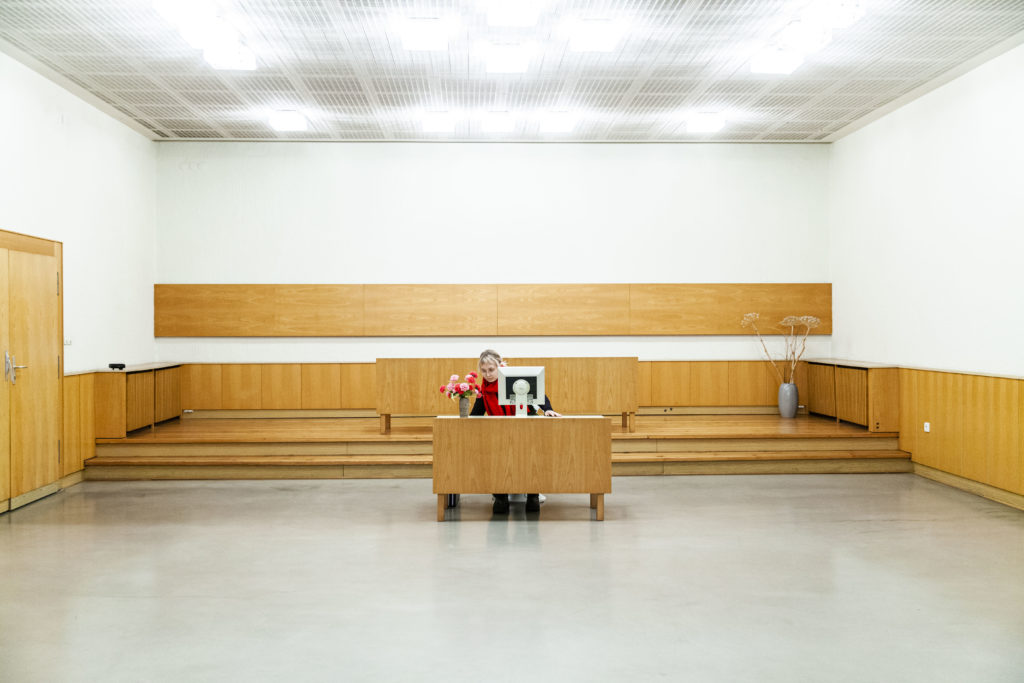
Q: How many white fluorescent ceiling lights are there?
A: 15